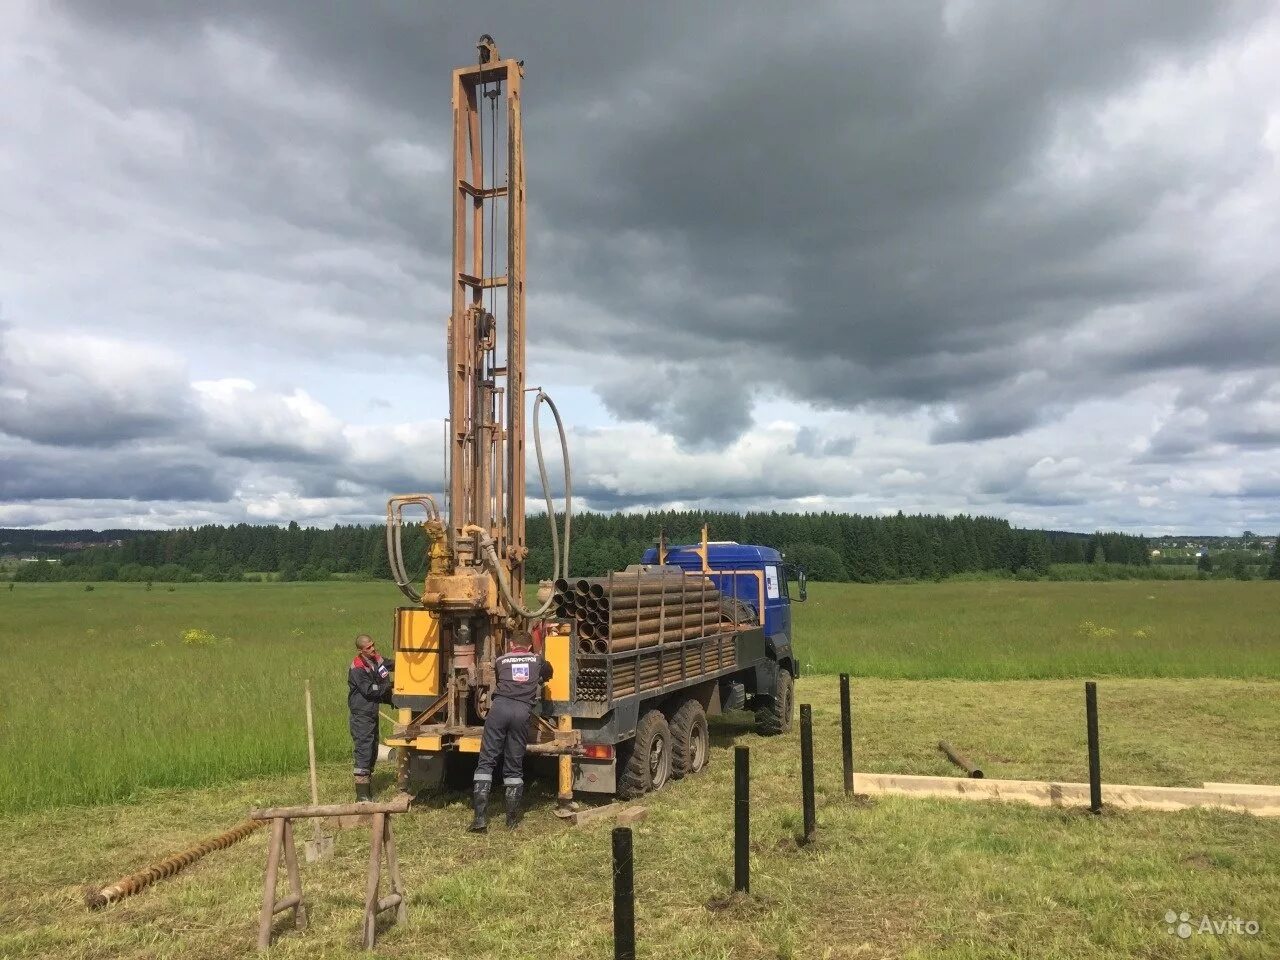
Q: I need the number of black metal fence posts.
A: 5